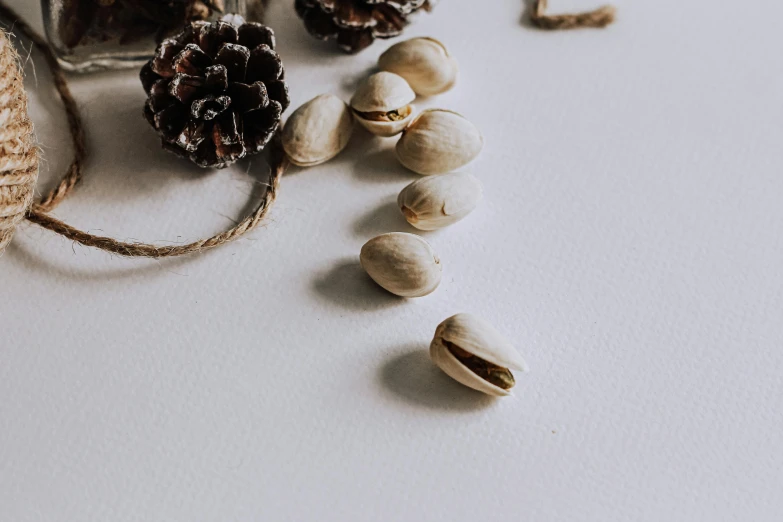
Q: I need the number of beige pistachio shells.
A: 7